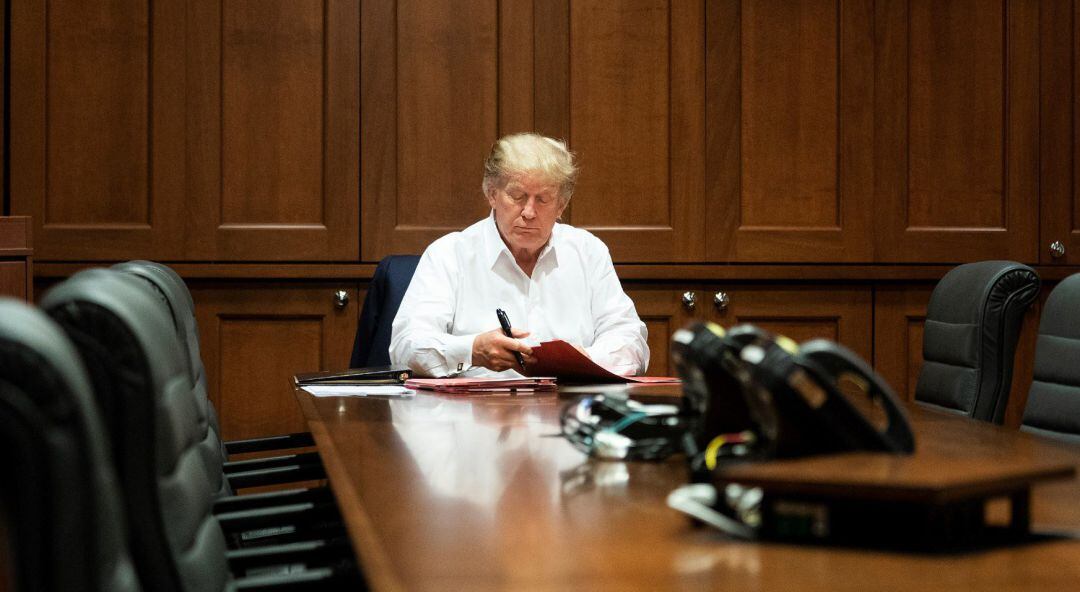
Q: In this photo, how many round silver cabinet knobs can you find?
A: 4